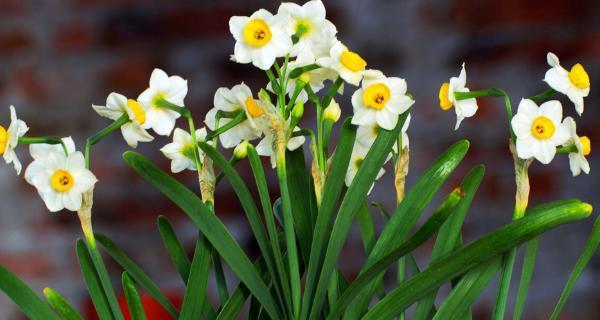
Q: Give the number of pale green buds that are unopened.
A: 3